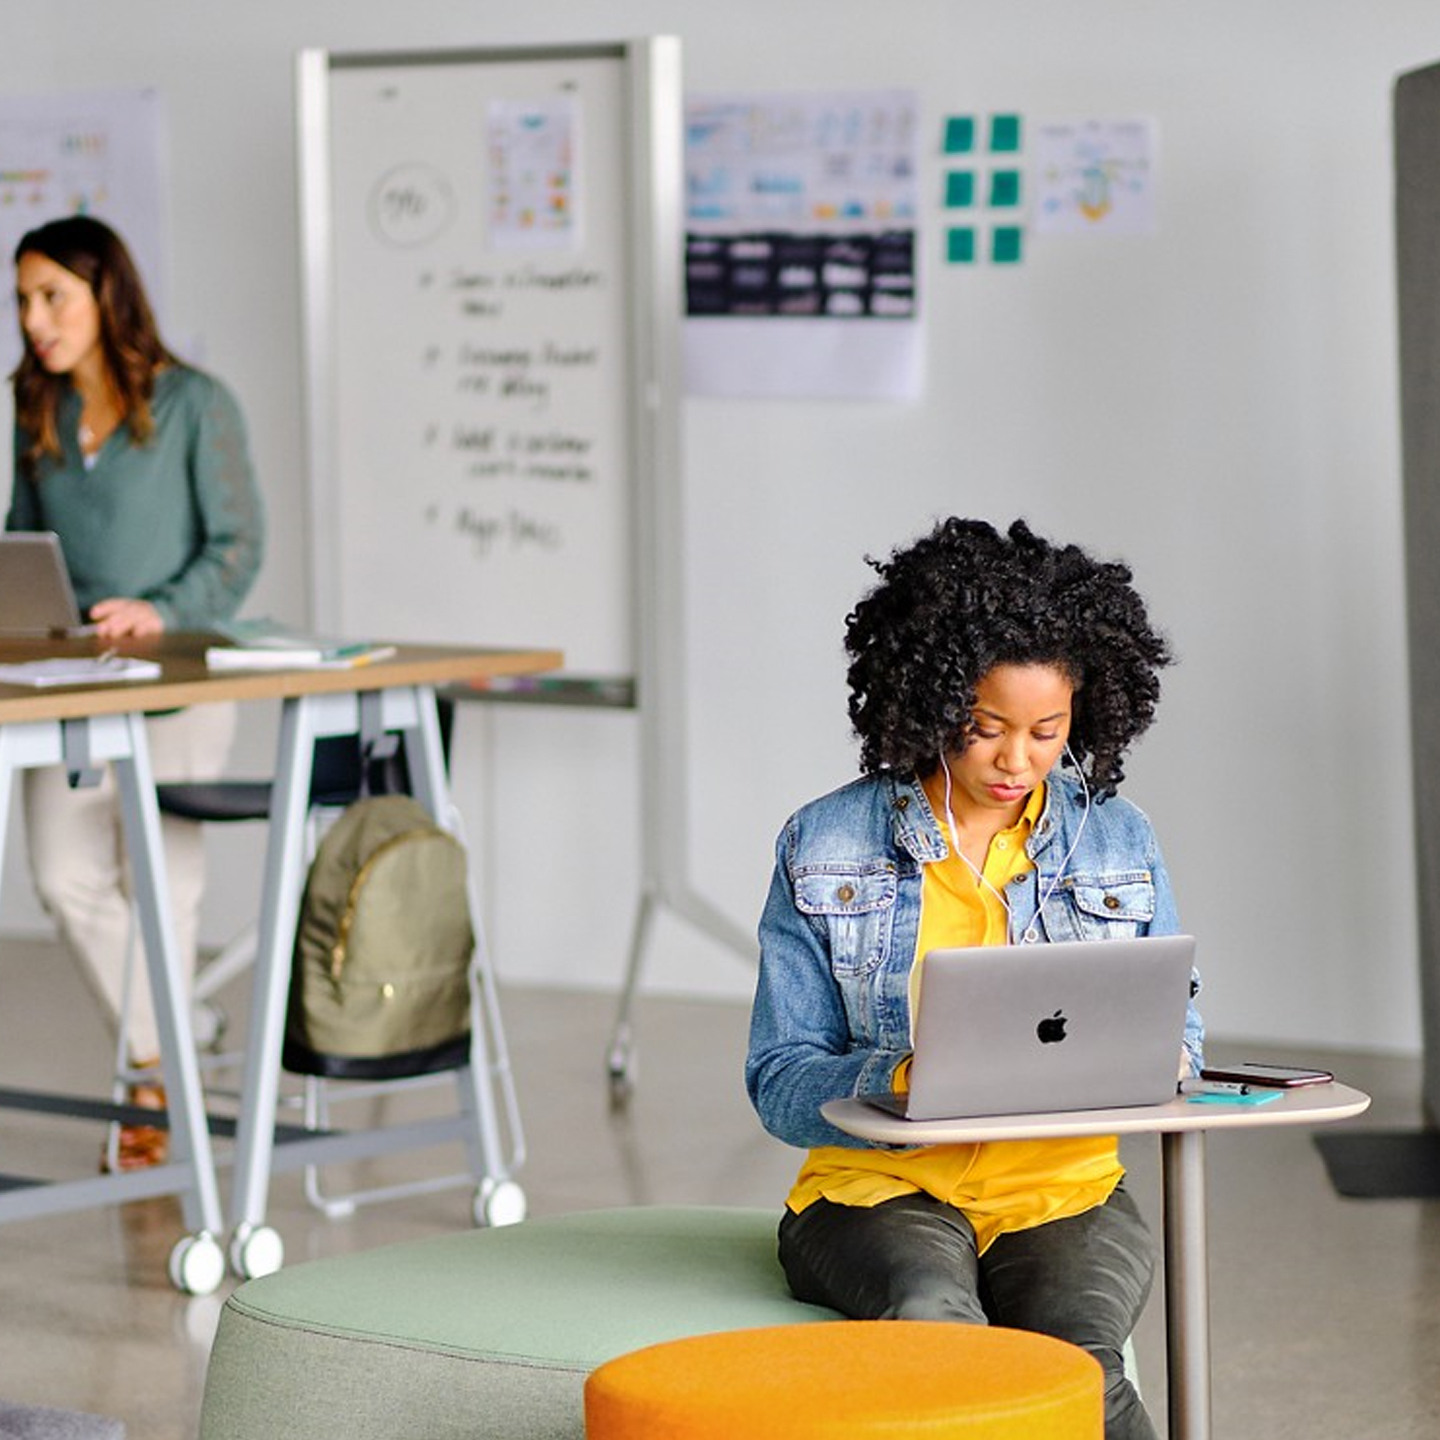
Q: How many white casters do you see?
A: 3